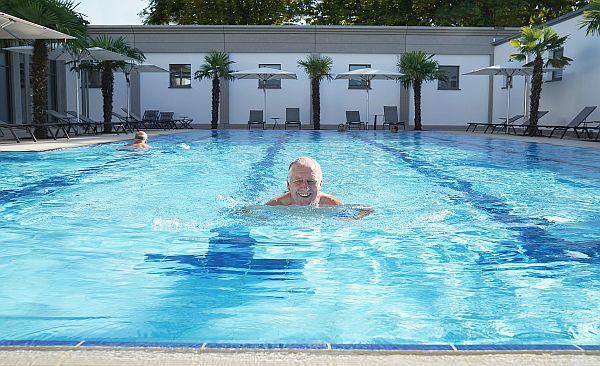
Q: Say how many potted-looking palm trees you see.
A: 6